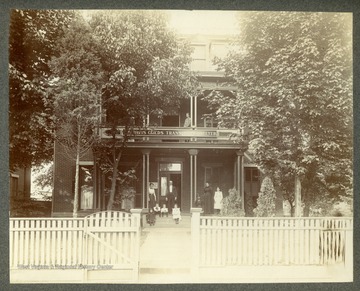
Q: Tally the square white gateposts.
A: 2